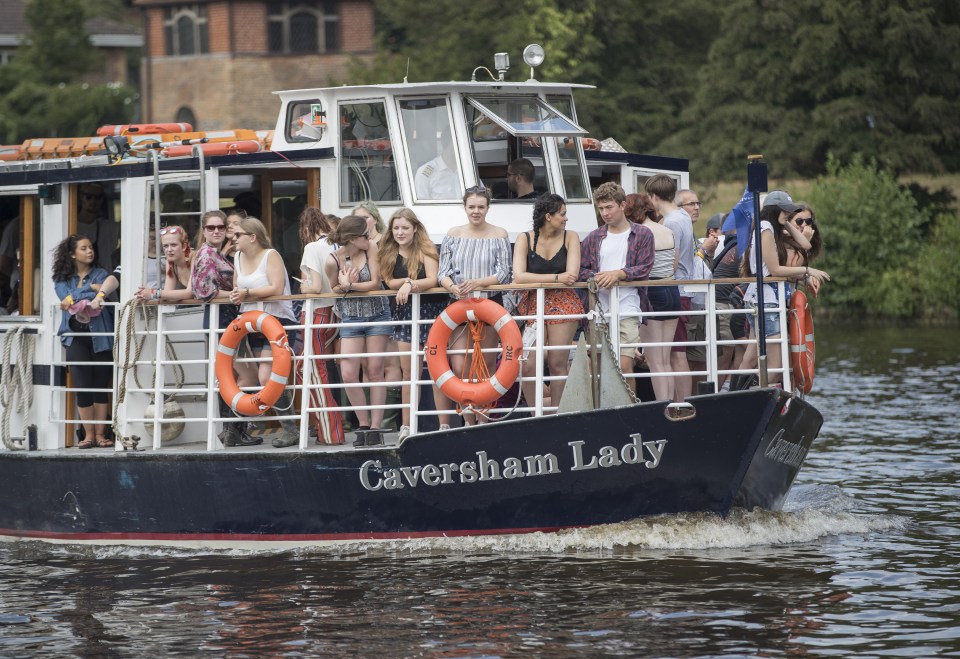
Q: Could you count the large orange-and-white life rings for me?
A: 3